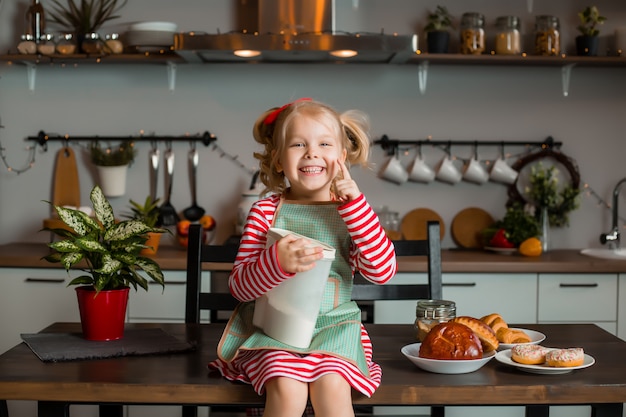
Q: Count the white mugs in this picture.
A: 5